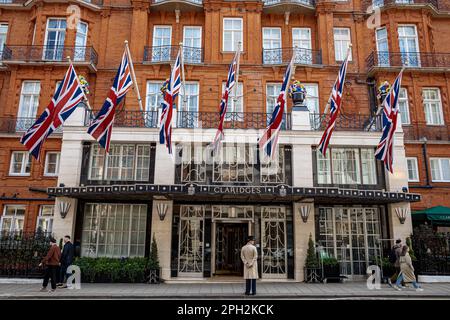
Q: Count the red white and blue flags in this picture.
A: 7